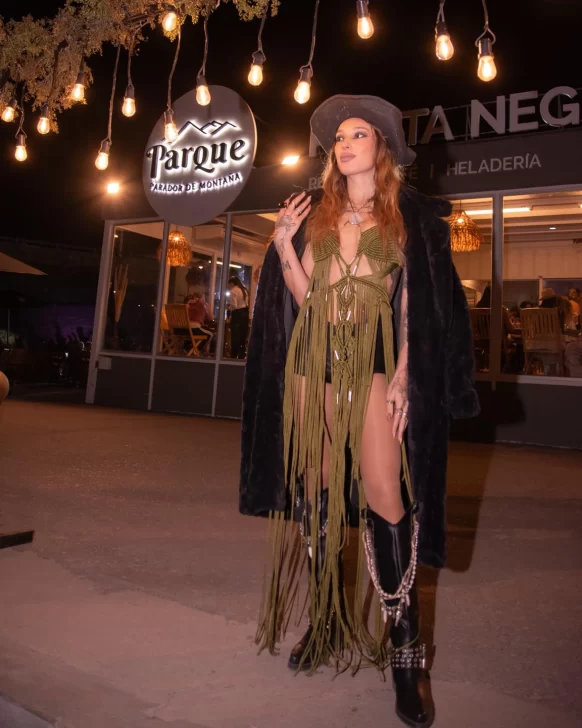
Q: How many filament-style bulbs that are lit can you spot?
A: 14